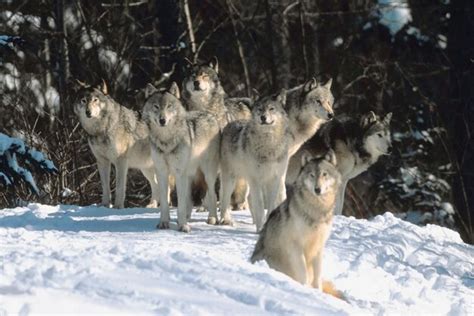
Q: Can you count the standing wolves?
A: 6